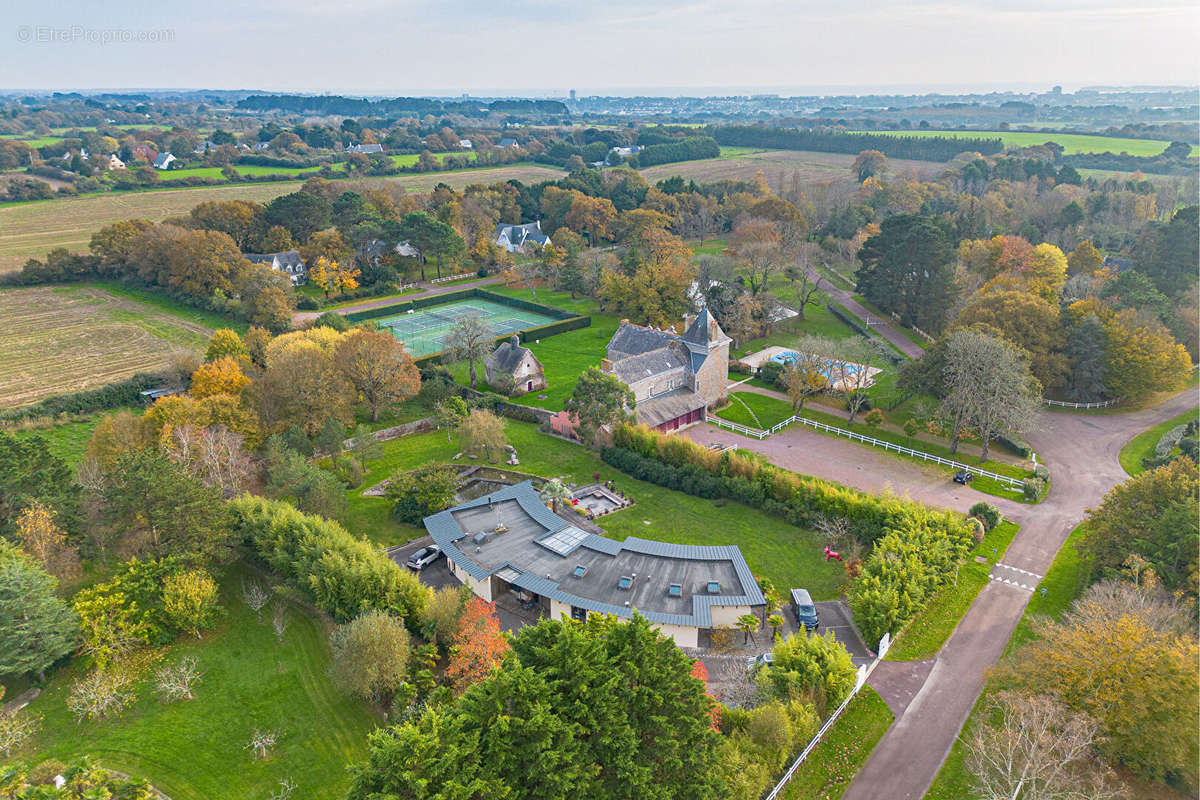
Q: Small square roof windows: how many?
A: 4